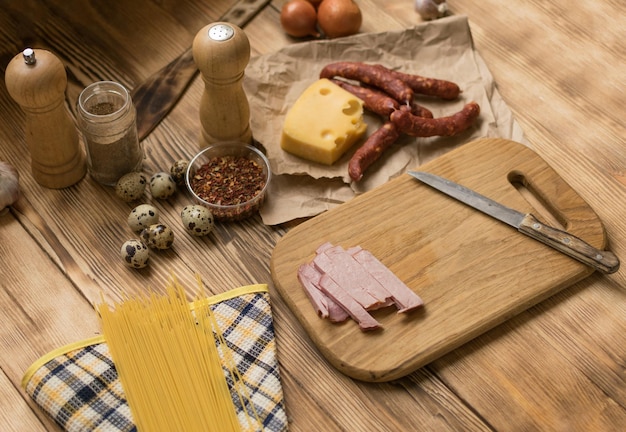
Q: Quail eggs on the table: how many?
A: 7